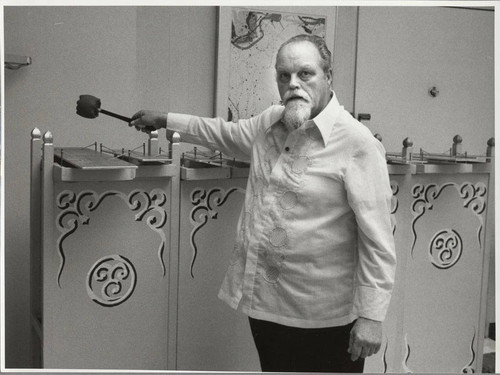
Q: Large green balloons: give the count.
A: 0